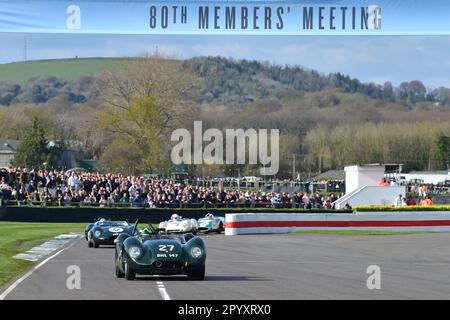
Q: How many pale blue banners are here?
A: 1